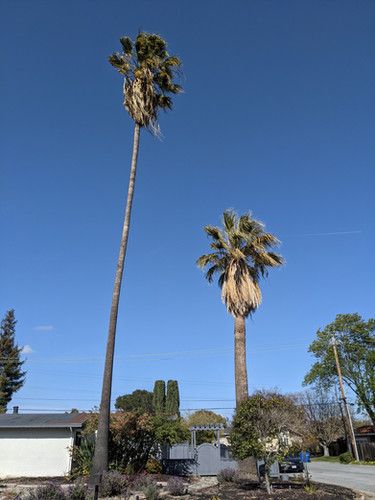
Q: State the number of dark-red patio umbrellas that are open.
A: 0